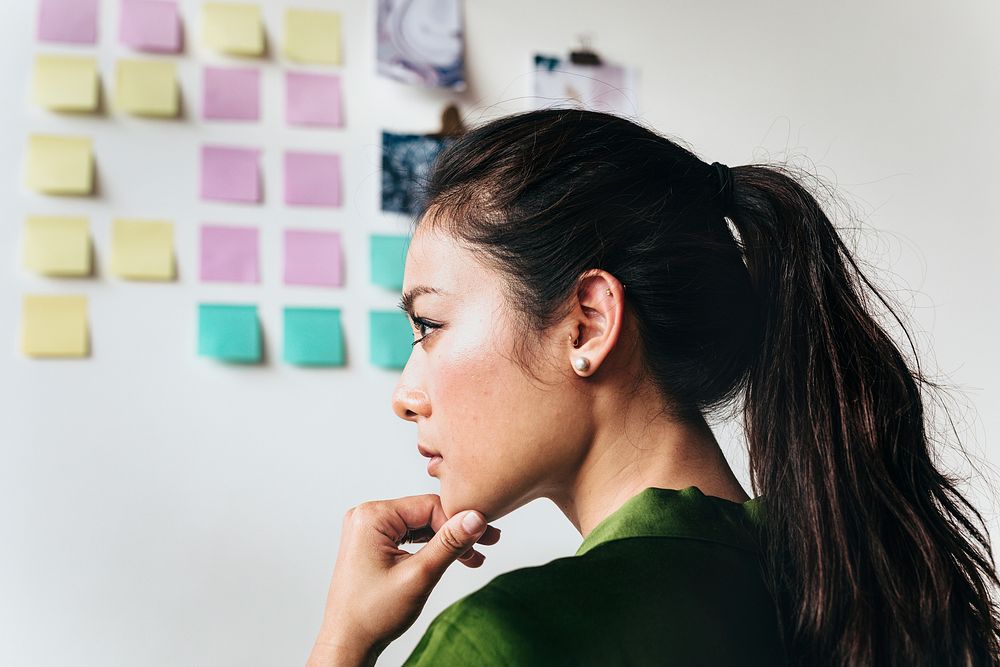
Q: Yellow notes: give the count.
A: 8